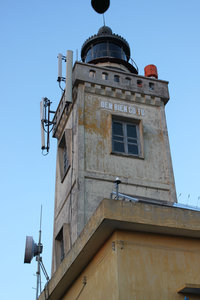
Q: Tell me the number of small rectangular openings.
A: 6